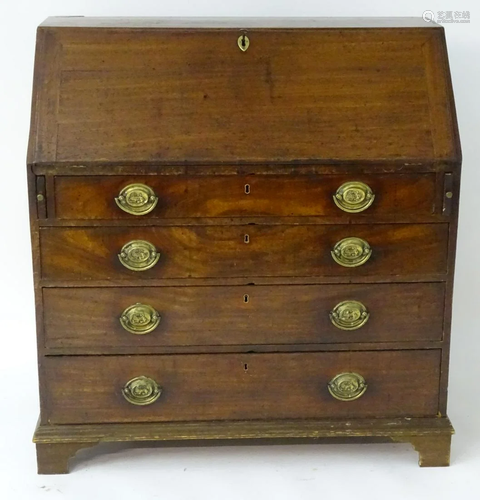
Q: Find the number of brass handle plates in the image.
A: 8